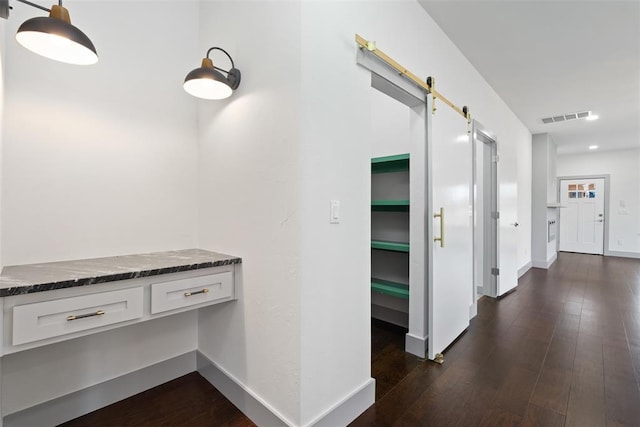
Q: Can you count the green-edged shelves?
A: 4